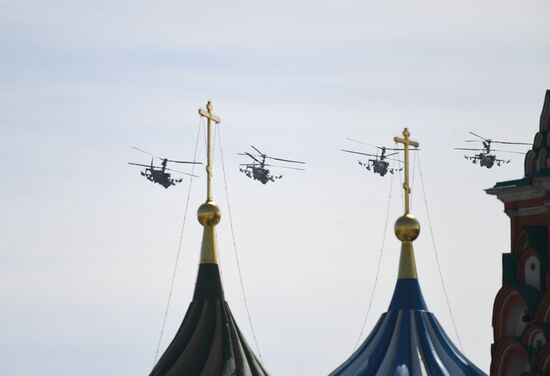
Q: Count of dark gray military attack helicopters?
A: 4